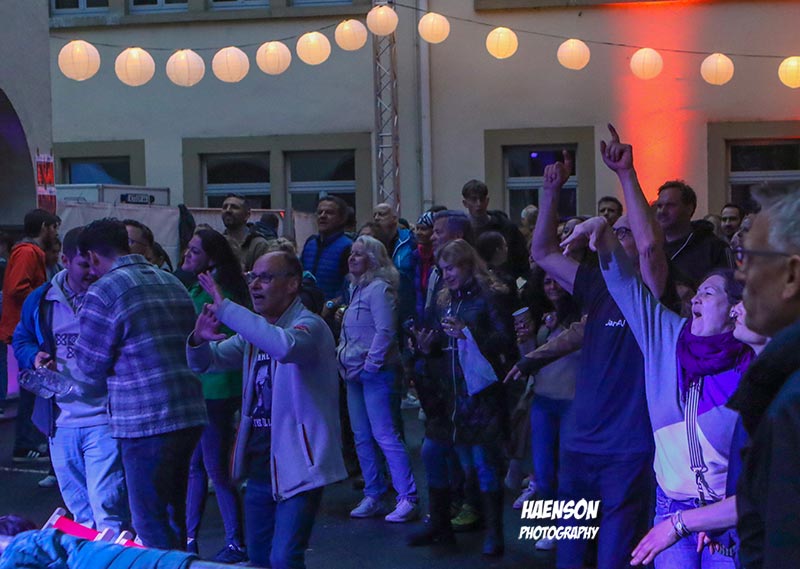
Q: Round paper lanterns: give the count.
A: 14